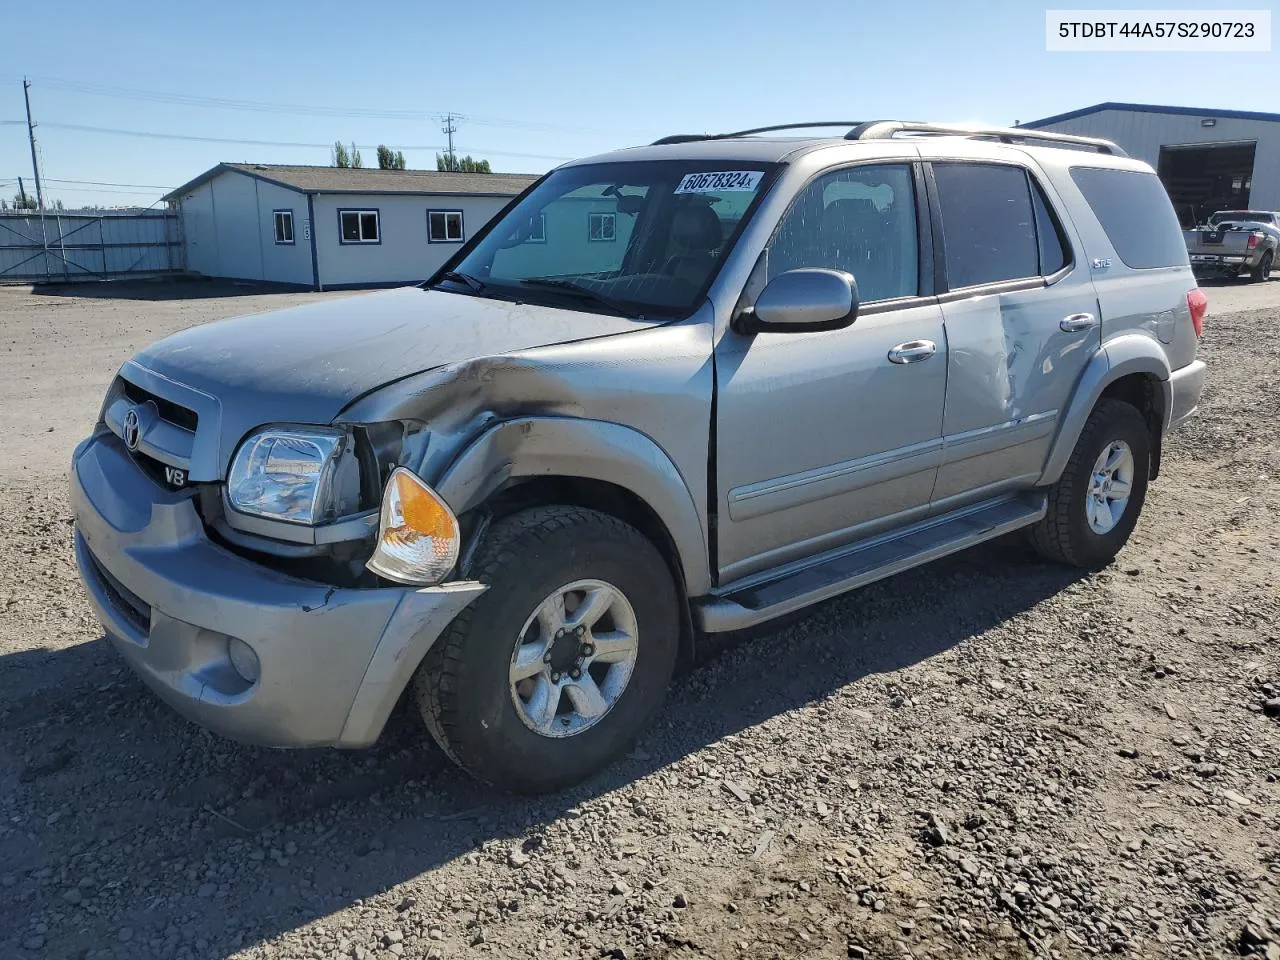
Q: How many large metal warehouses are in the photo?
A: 1